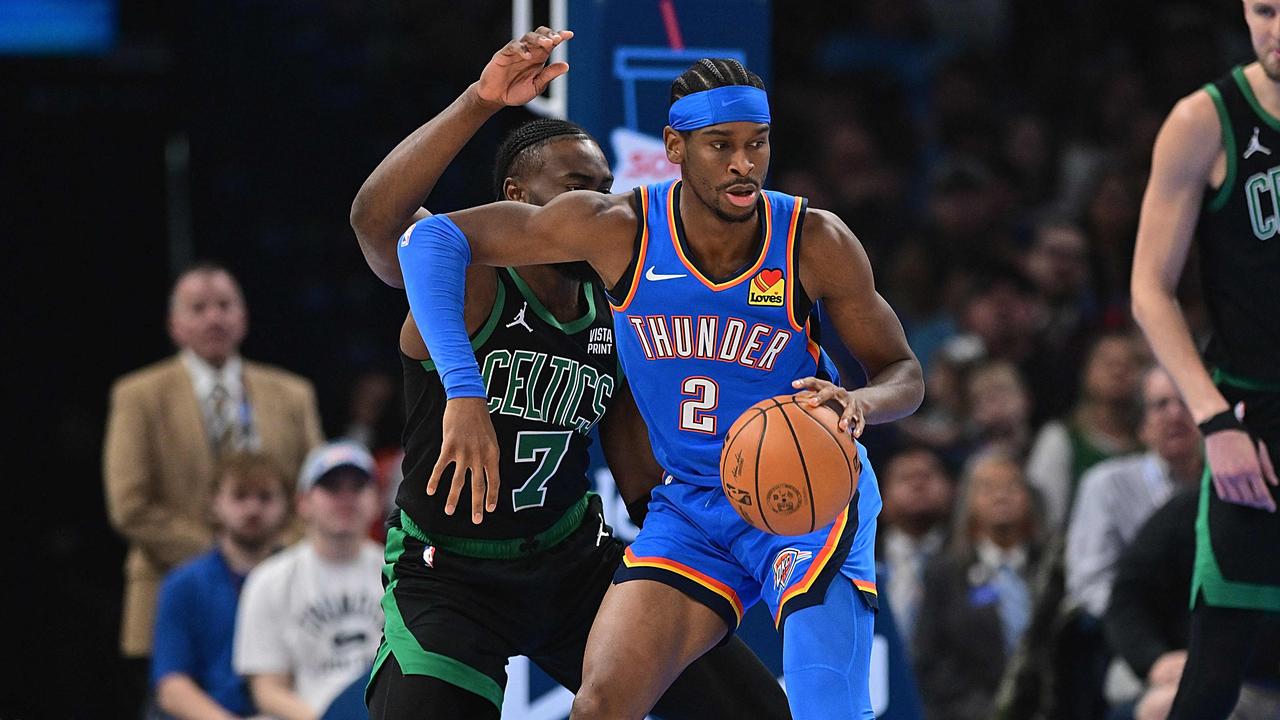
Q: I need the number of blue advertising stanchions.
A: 1